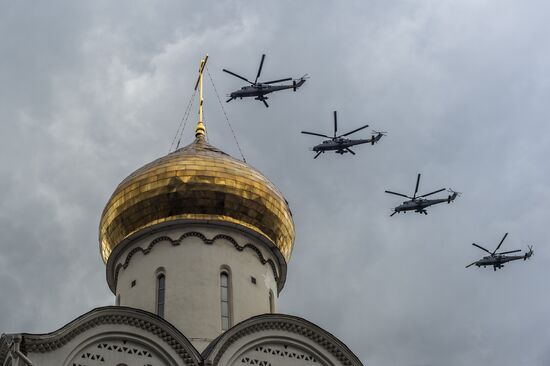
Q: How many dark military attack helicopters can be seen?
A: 4